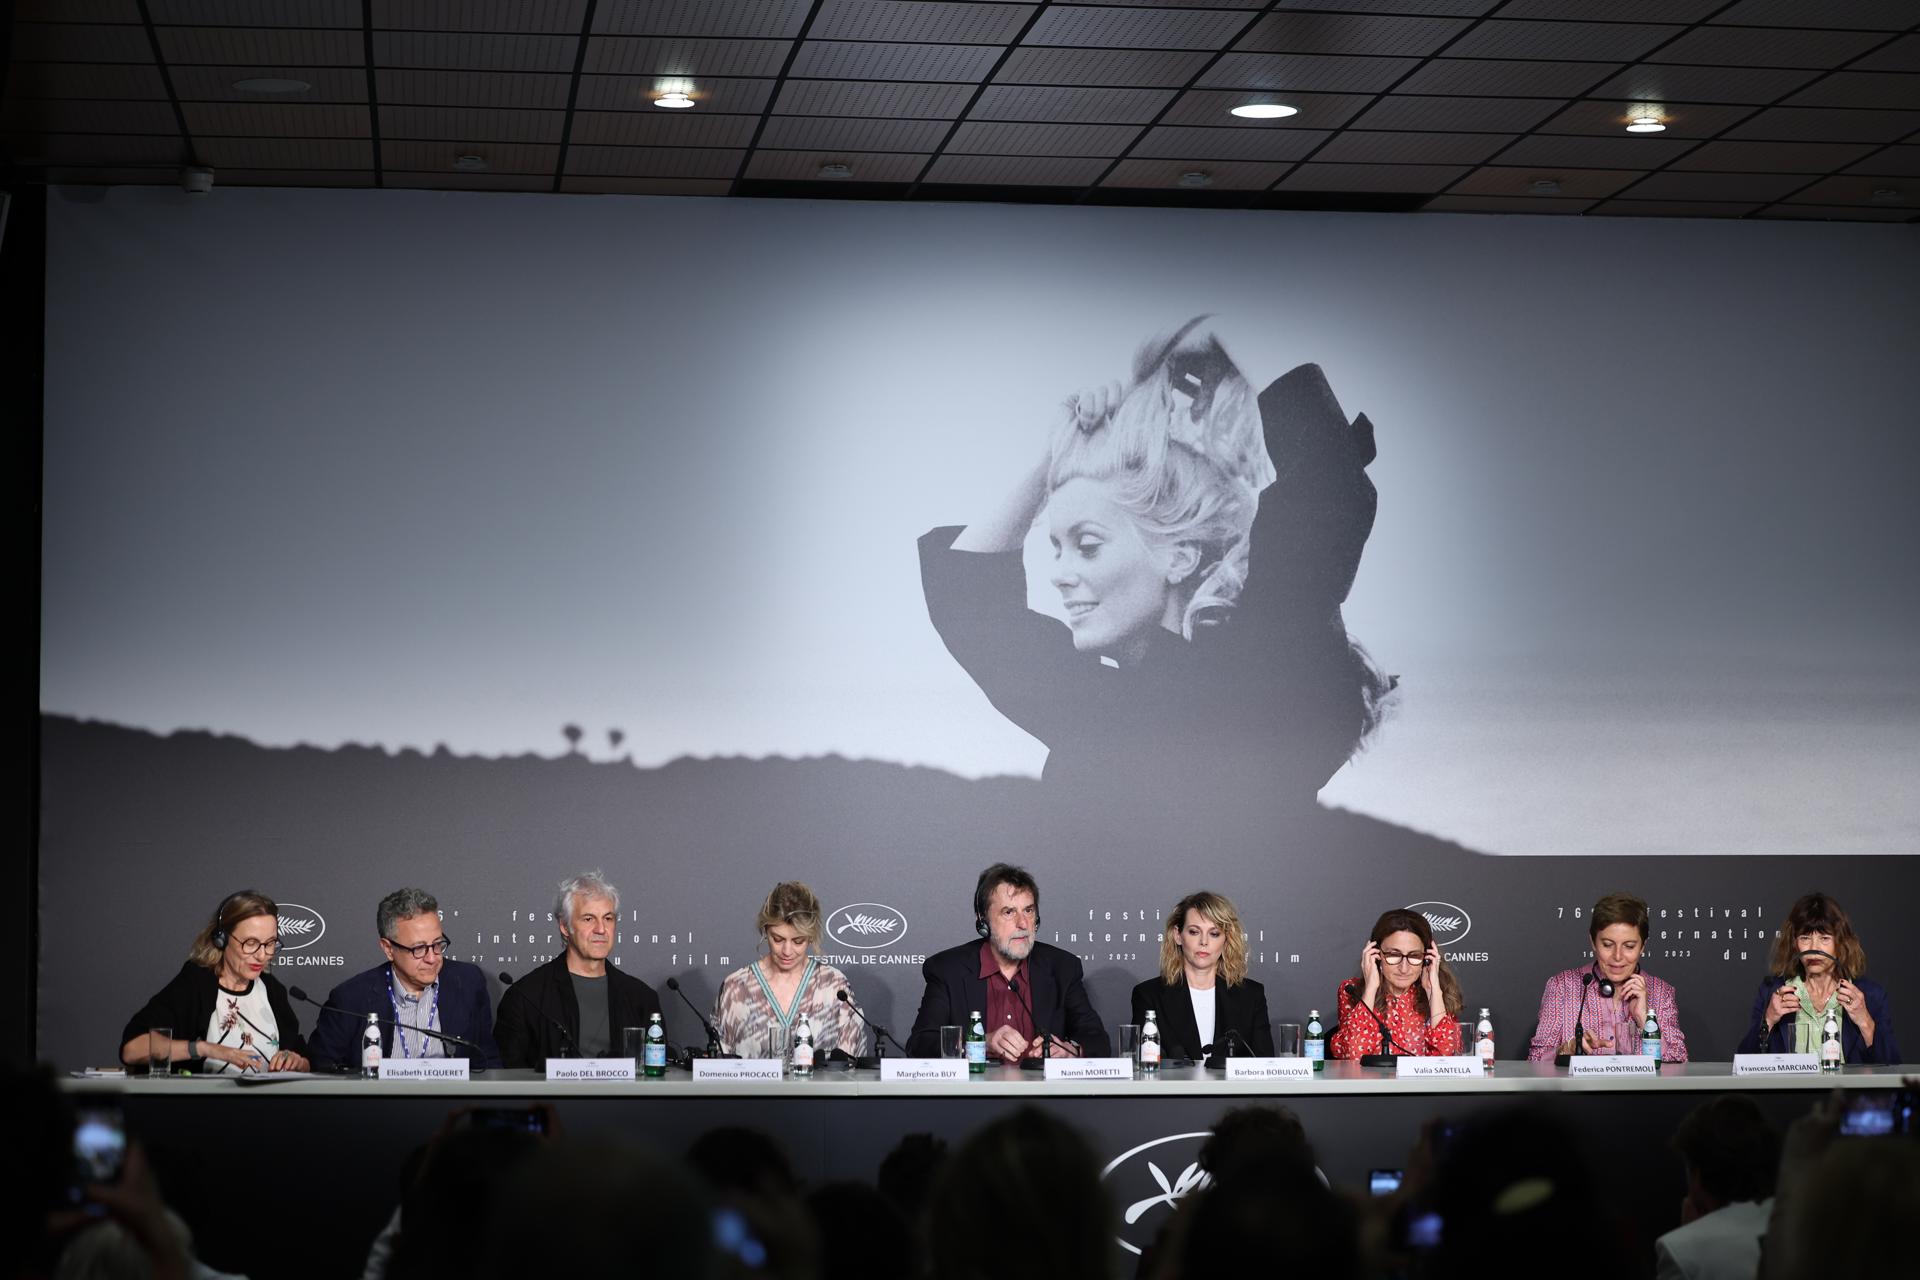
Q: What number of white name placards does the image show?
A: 9